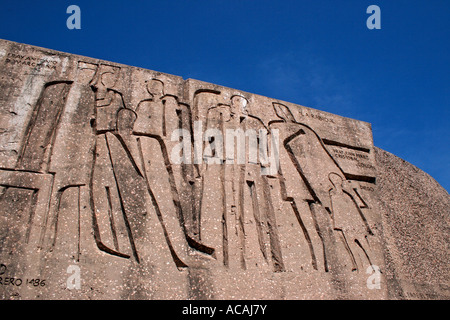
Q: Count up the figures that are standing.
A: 5